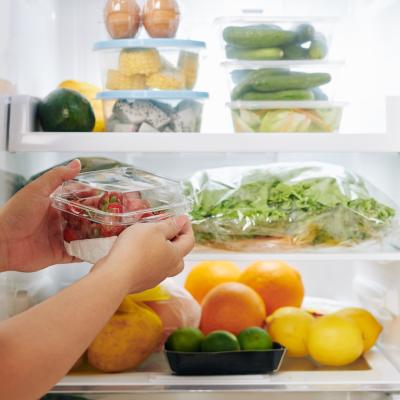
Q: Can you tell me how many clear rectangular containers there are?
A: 6